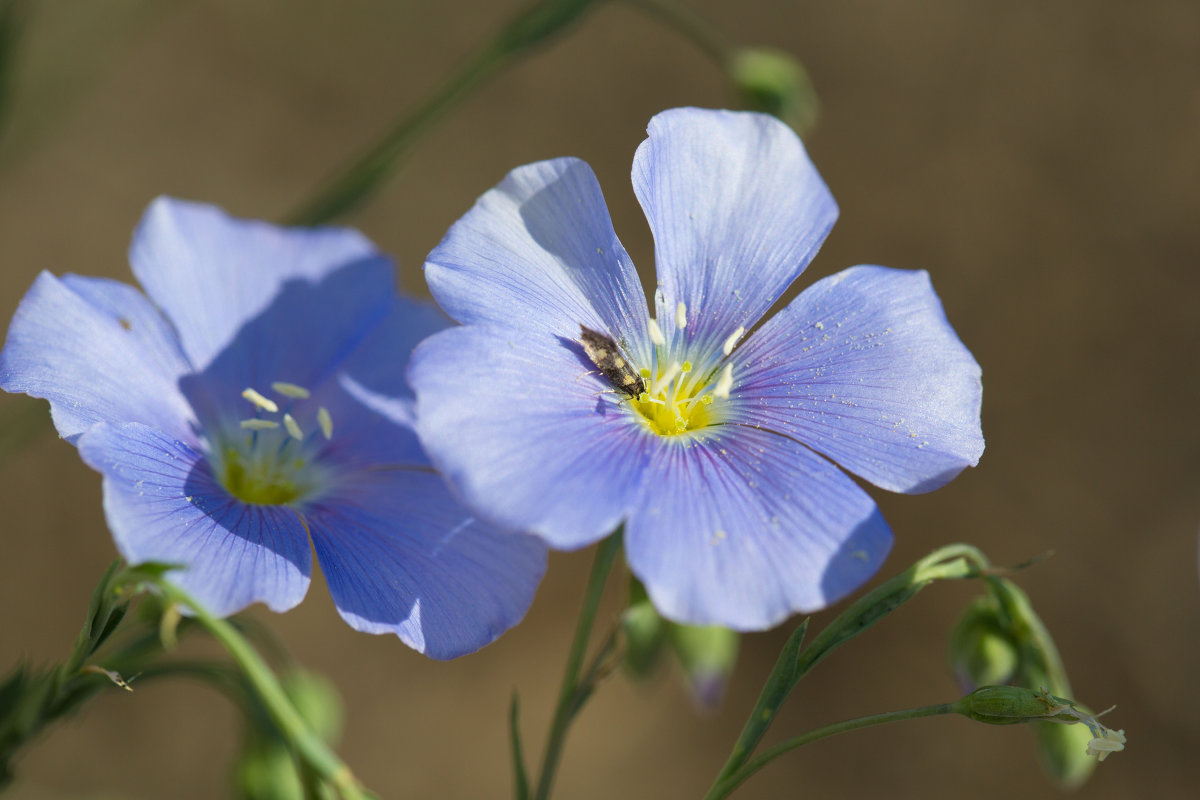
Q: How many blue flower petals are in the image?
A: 10